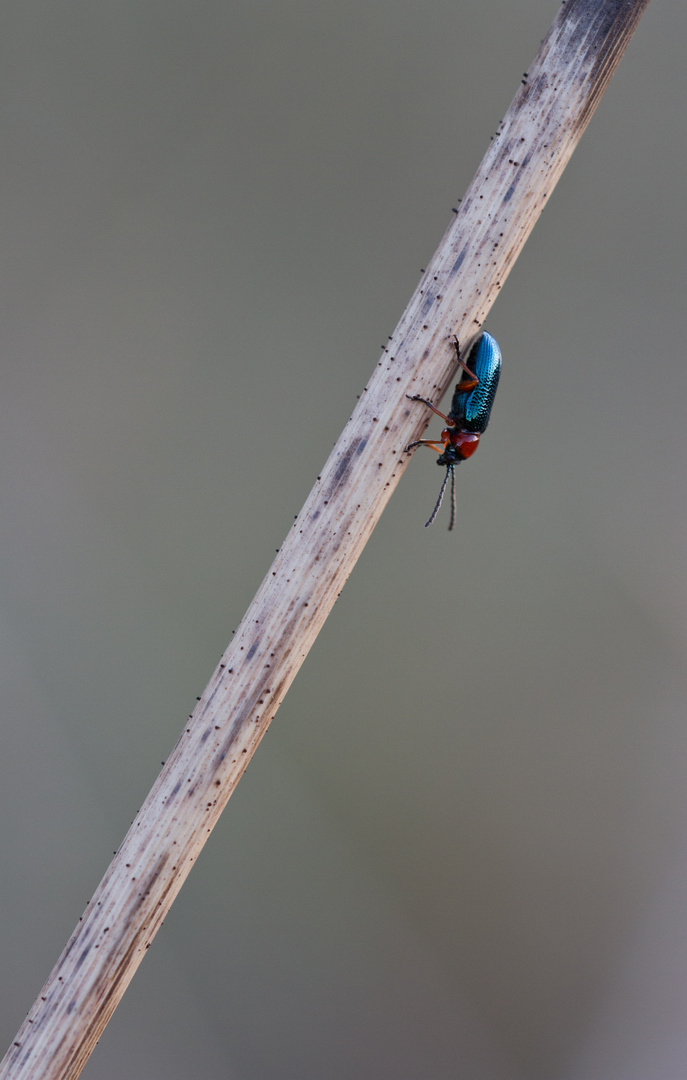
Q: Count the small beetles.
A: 1